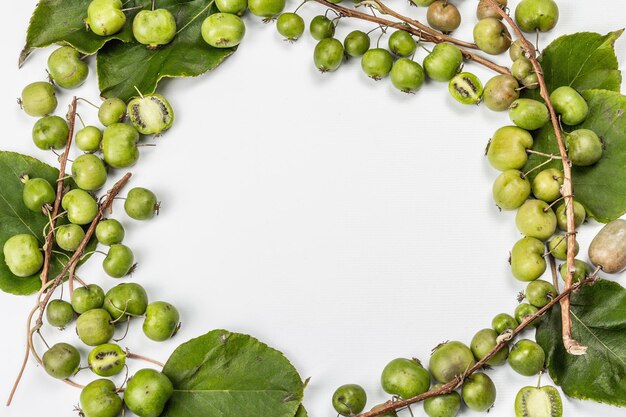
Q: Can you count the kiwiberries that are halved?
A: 4